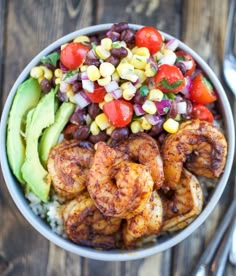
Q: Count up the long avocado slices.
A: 3